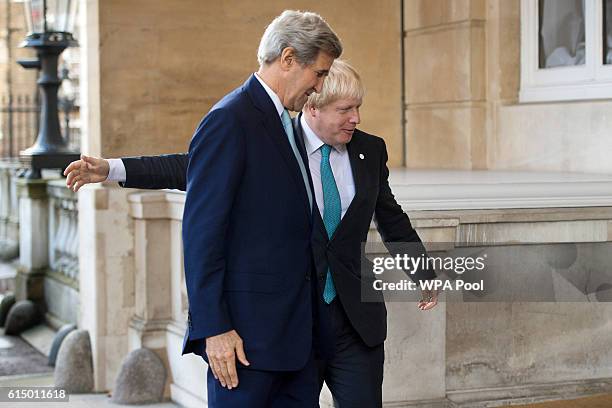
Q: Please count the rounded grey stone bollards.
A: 5